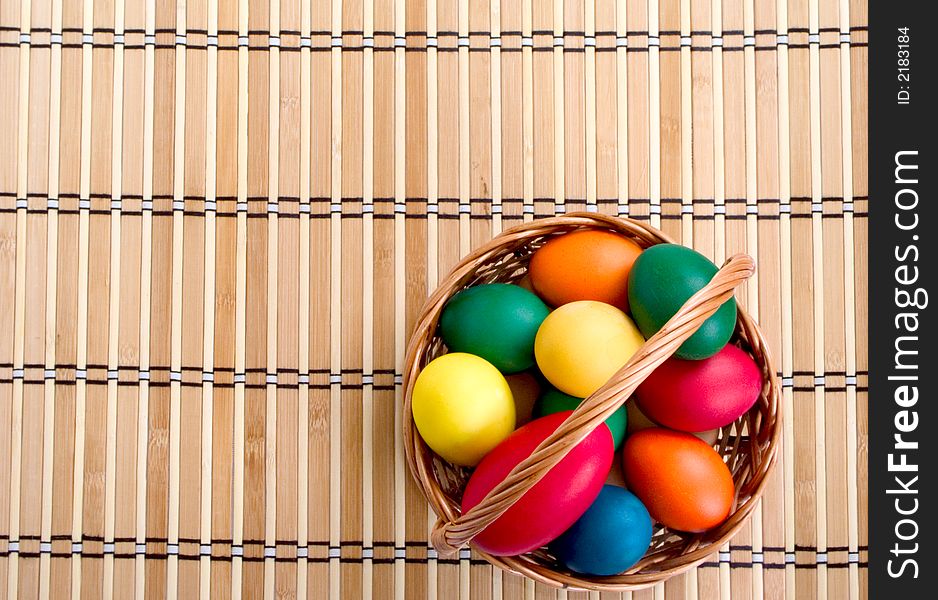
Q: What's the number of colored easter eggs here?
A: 10